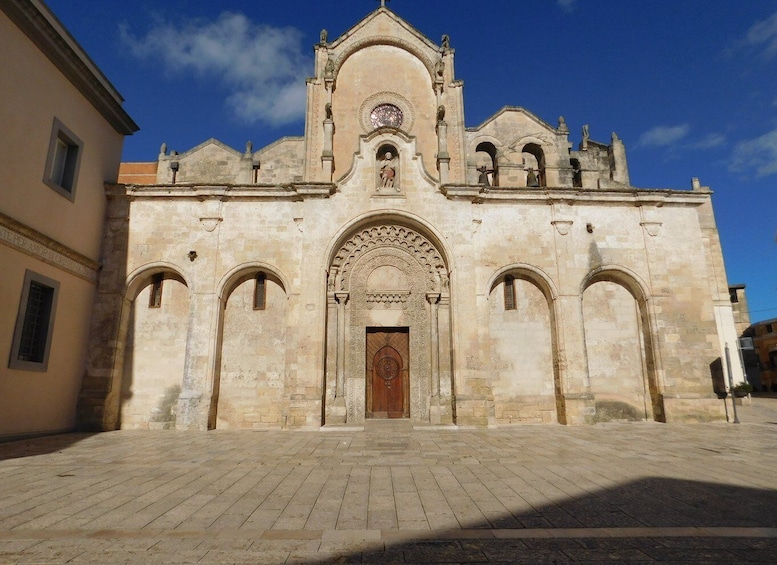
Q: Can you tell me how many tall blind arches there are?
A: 4